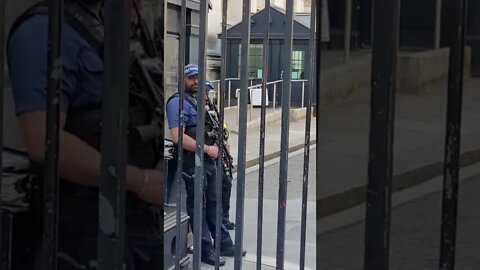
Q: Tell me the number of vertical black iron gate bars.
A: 7